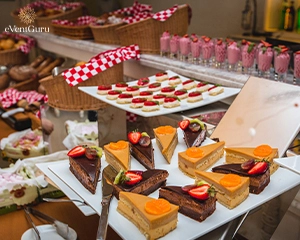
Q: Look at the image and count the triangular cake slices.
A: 12